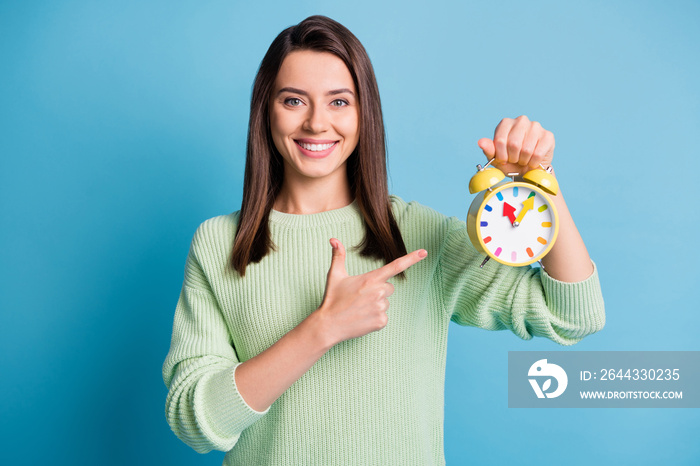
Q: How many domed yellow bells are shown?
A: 2